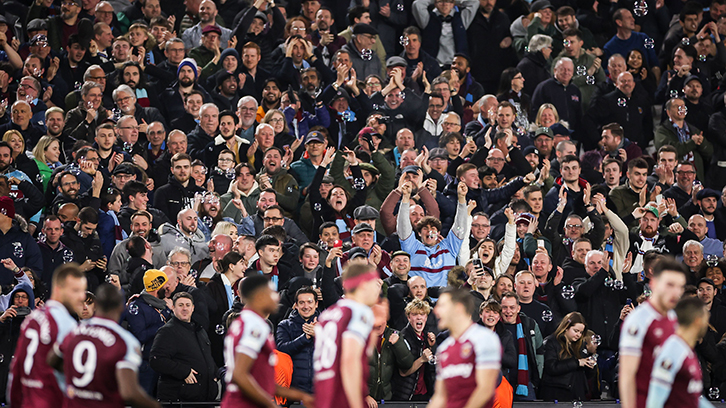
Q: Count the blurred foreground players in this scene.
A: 7